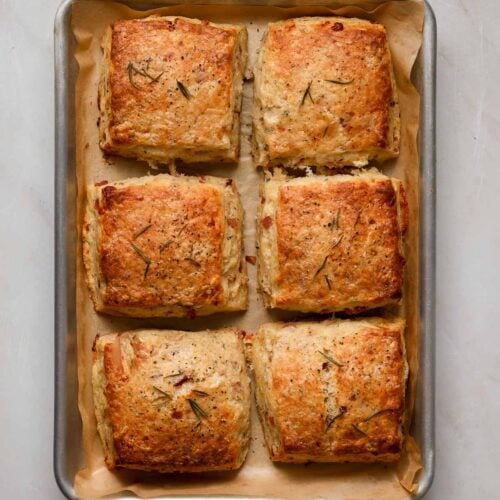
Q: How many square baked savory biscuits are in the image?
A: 6